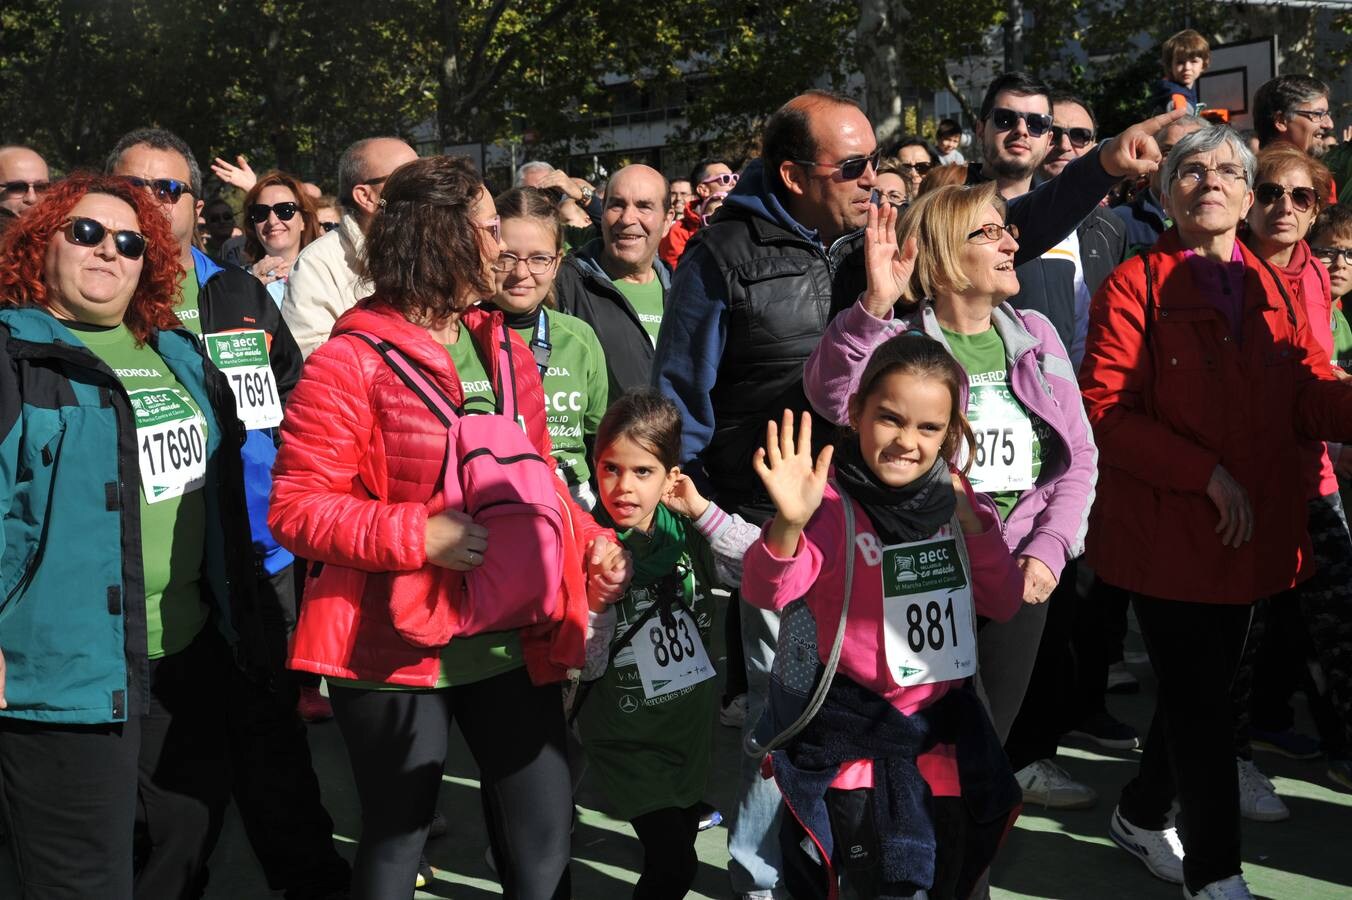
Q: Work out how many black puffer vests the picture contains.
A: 1